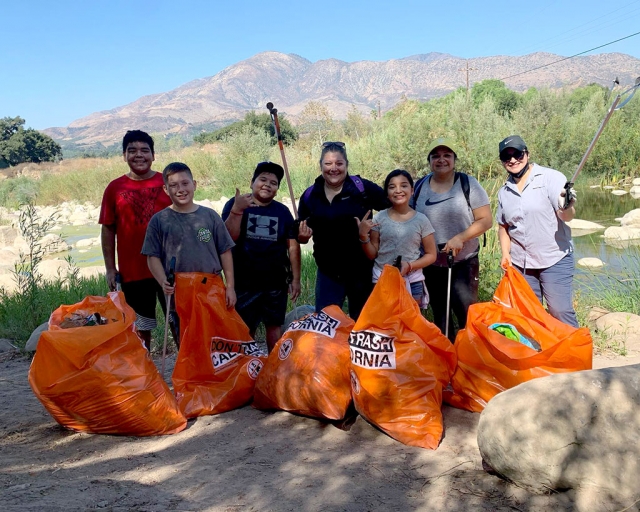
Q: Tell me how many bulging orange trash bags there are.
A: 5